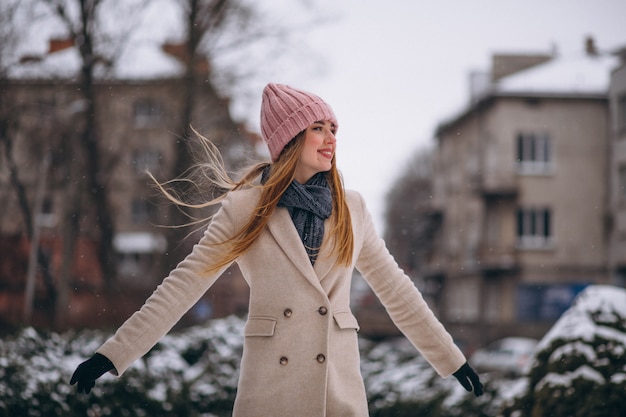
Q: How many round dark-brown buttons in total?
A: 4